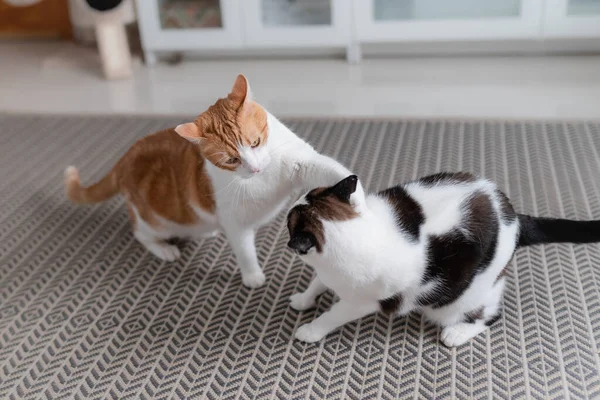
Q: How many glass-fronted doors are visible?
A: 4